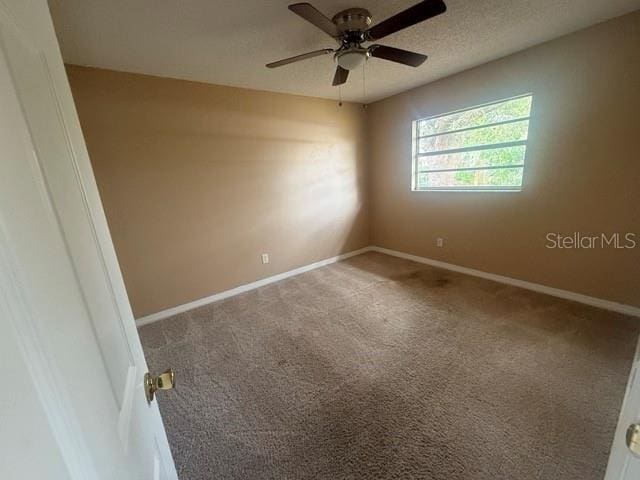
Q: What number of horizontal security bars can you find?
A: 3